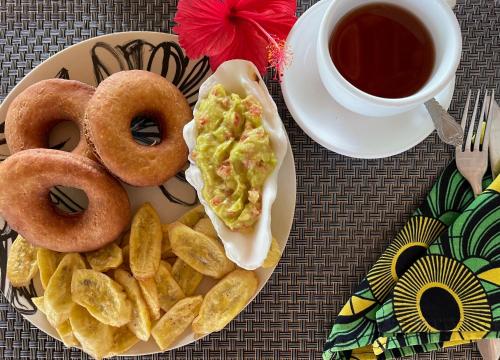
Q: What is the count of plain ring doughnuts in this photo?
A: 3